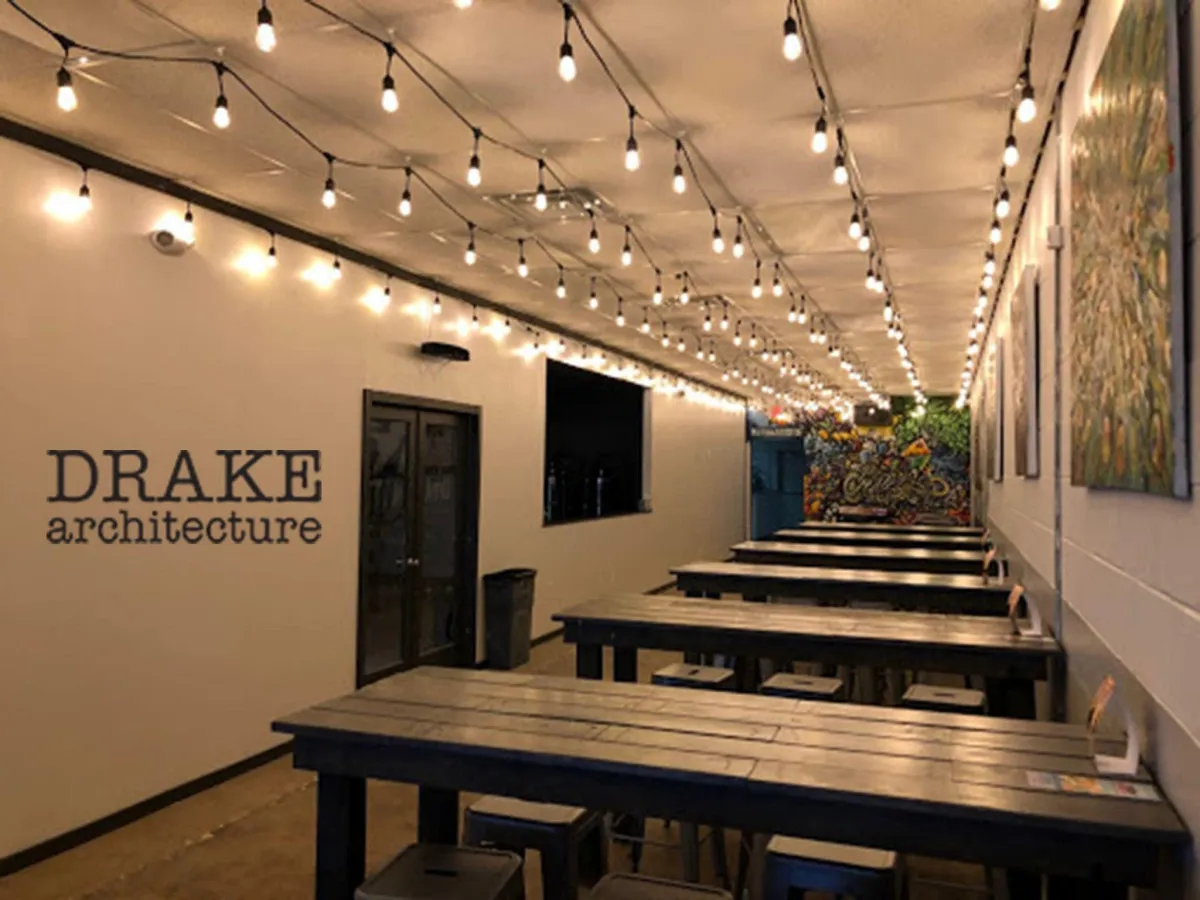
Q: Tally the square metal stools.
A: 7